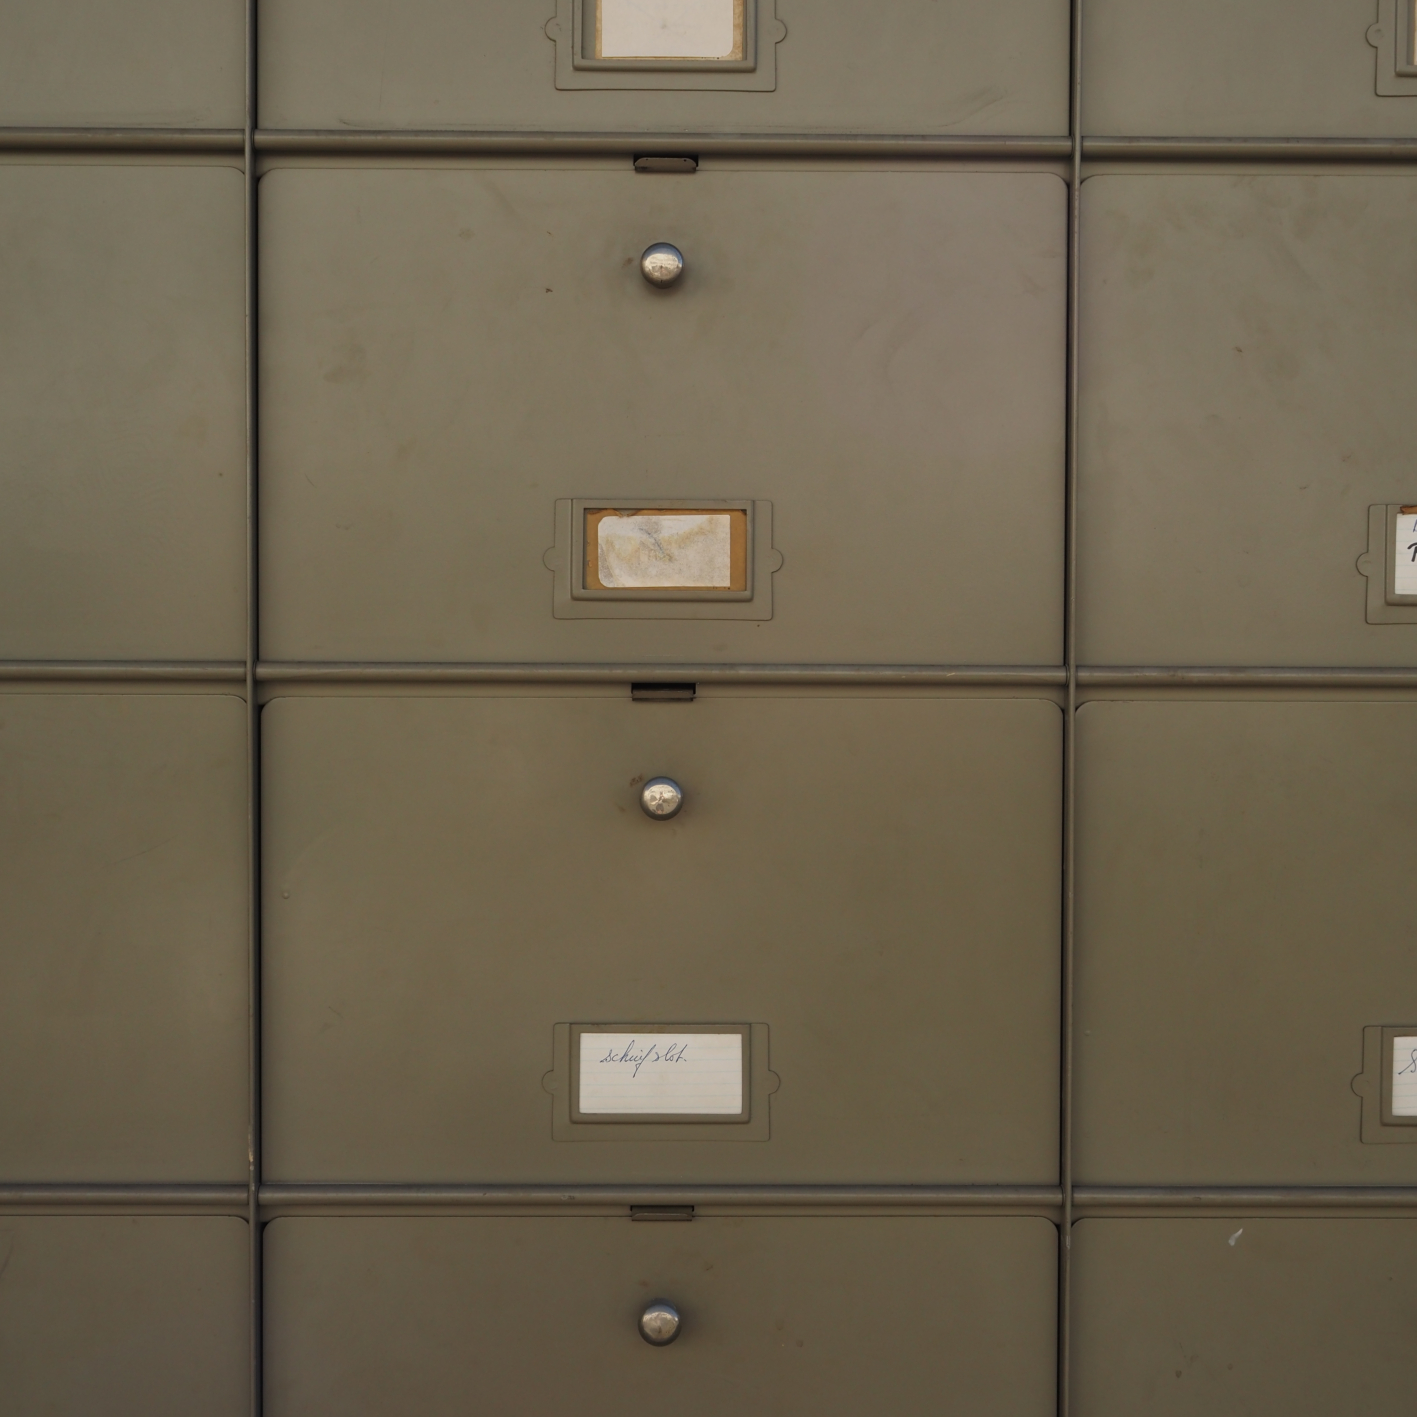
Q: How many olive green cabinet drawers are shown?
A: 12